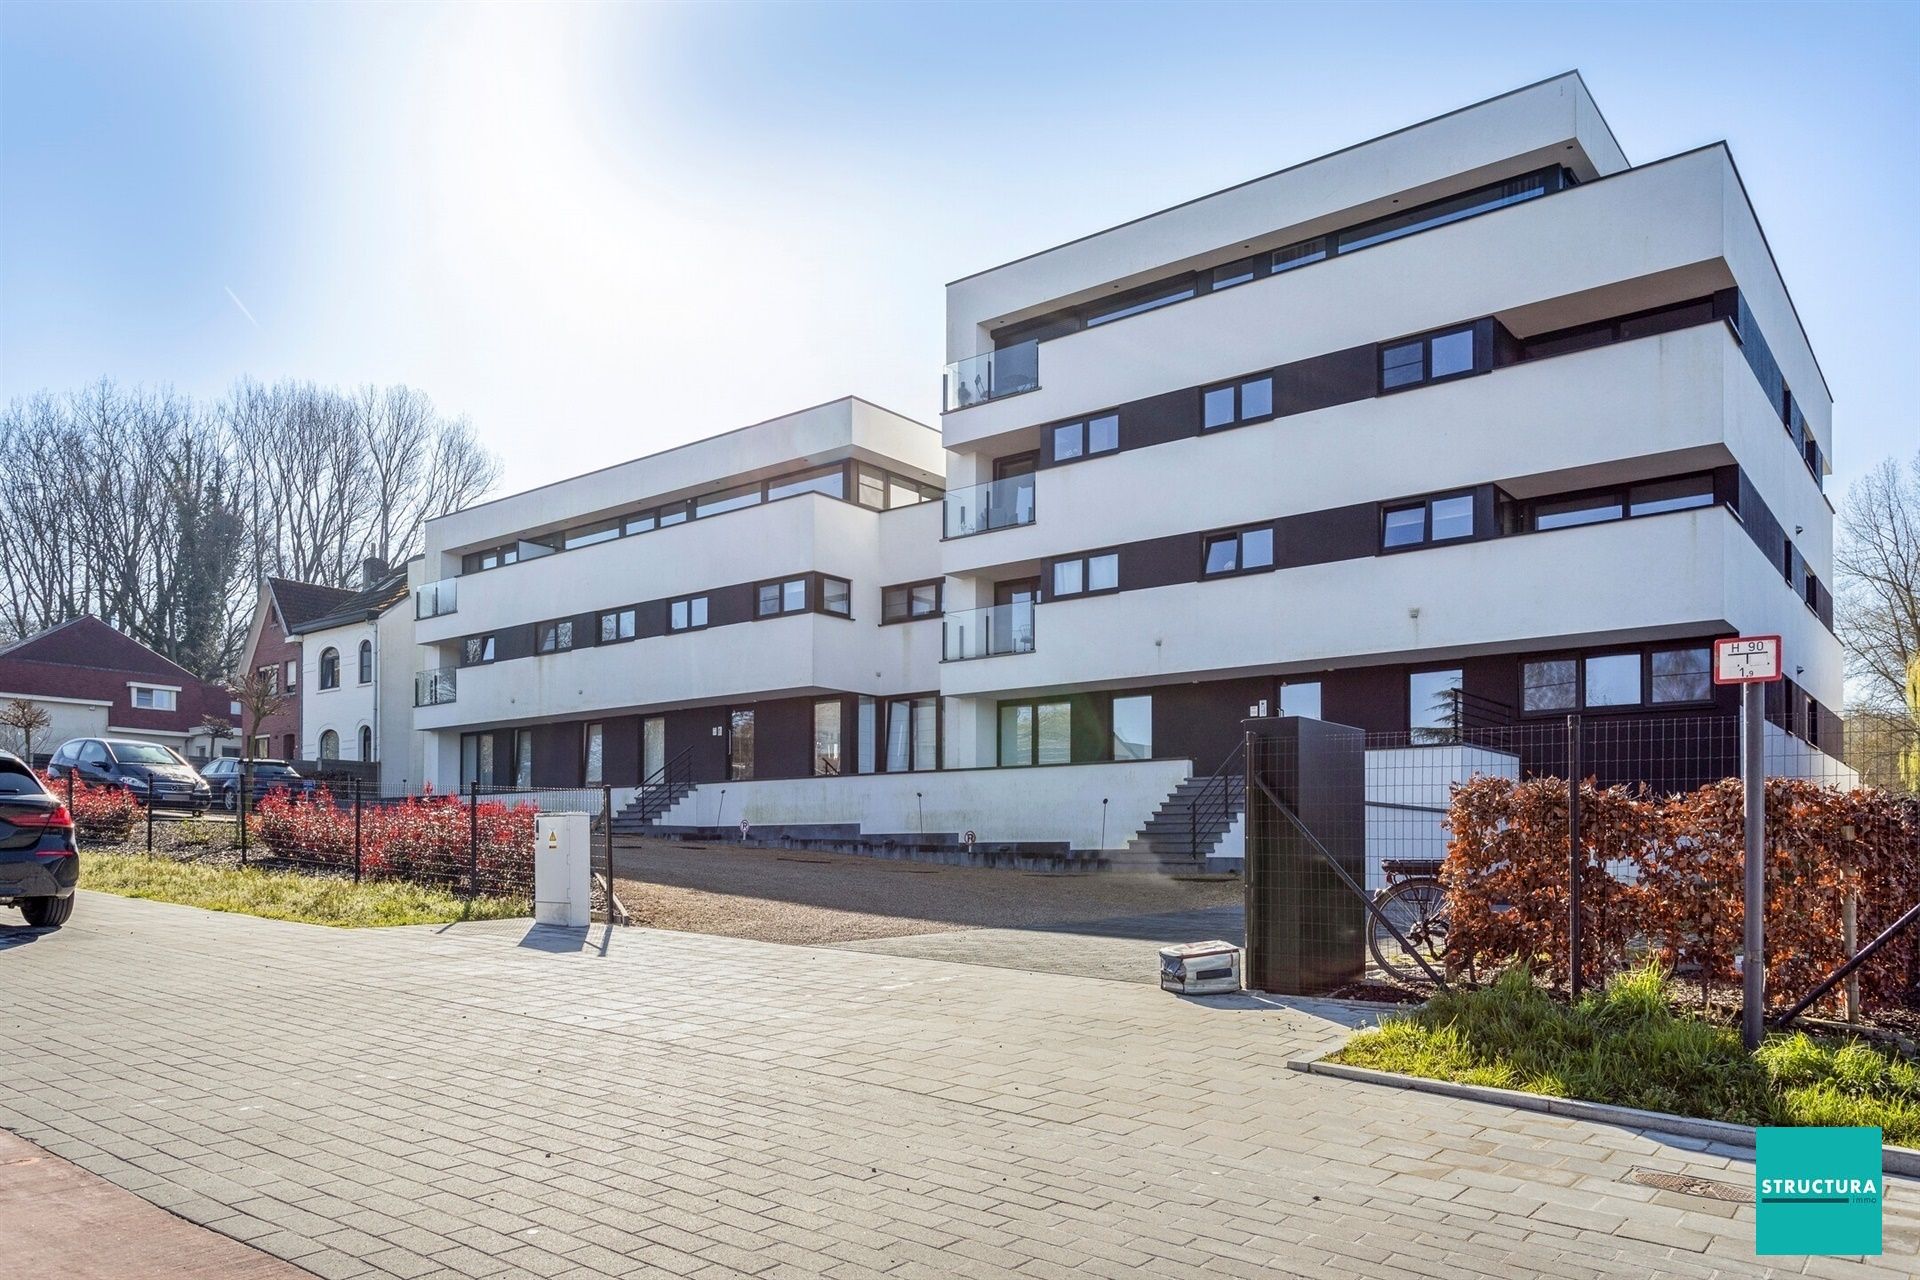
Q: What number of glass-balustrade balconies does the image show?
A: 5